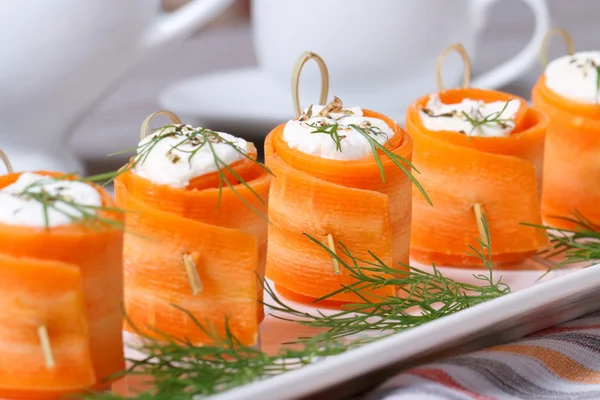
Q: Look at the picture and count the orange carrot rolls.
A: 5